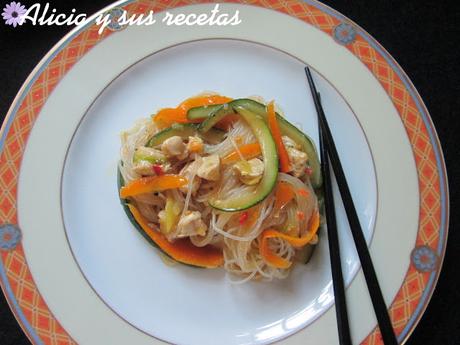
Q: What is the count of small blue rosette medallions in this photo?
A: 4